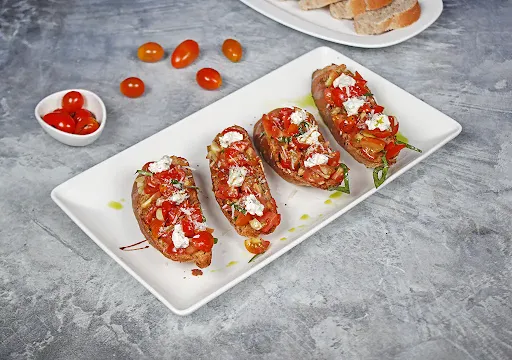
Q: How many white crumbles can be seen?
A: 12